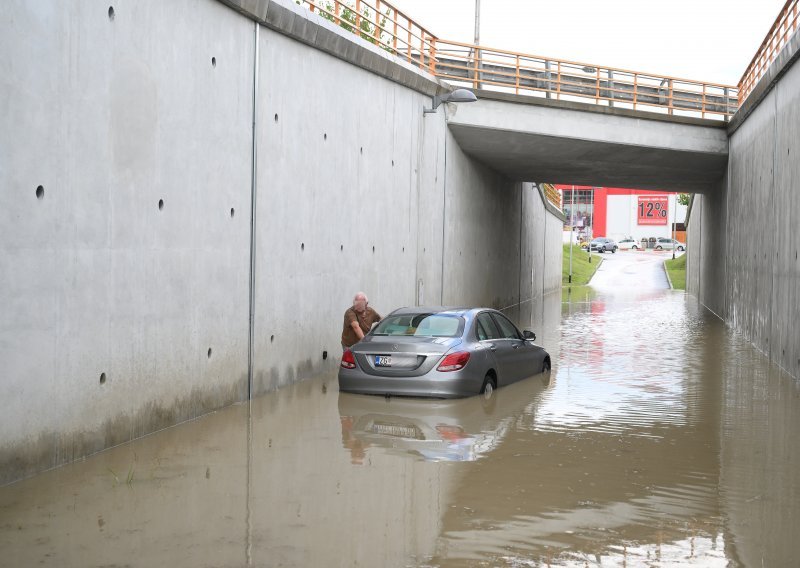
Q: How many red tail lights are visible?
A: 2